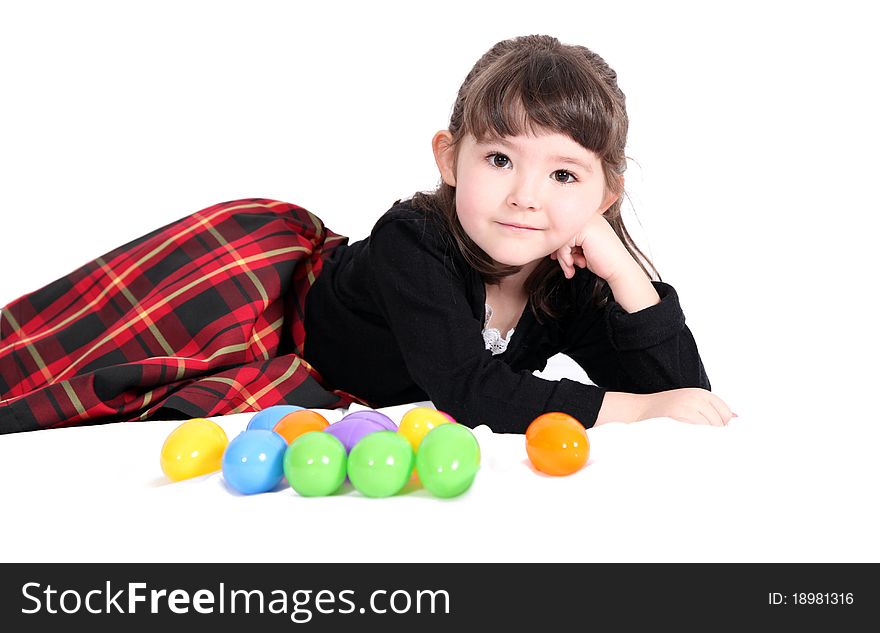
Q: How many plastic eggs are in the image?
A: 12